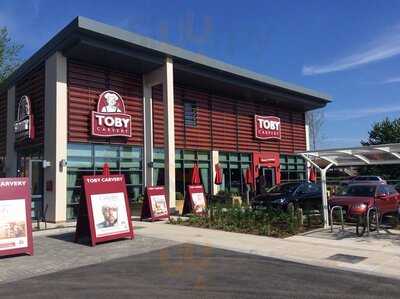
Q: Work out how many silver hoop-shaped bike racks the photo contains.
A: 2